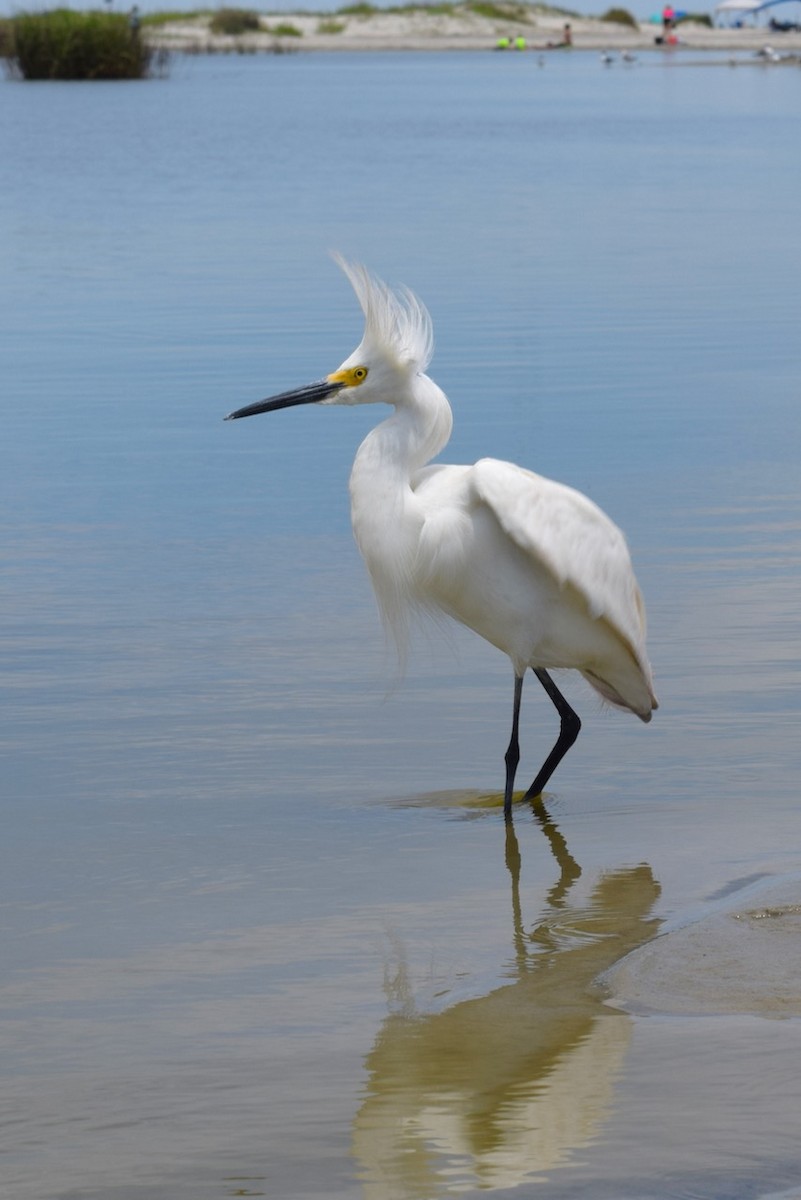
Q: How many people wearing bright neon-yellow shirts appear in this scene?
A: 2